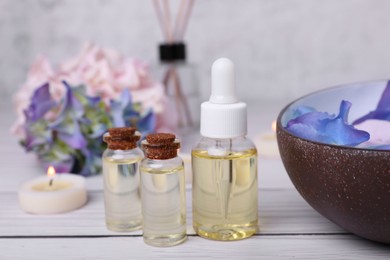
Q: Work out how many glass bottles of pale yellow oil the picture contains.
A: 3